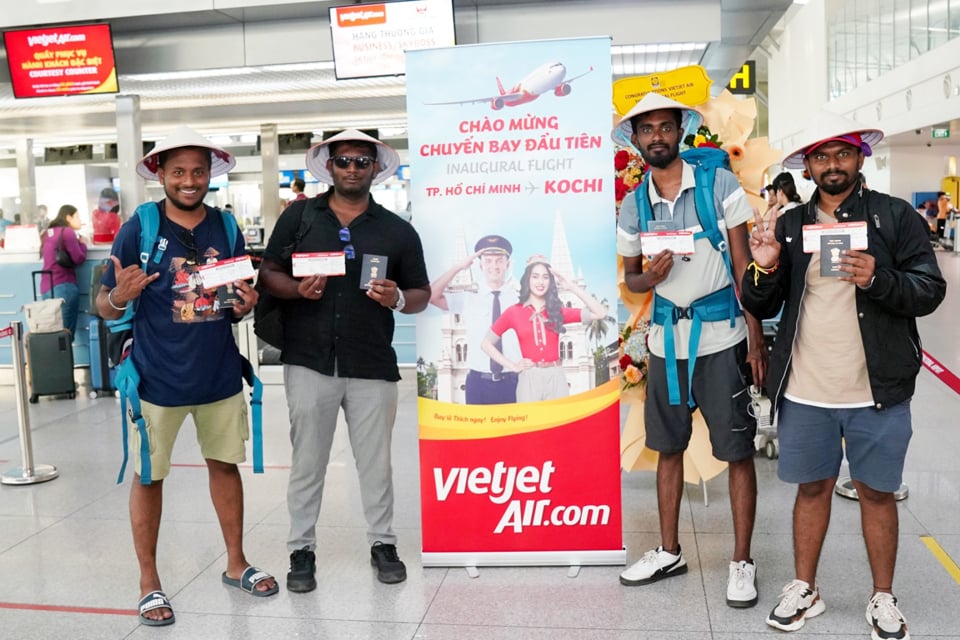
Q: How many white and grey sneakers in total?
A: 4